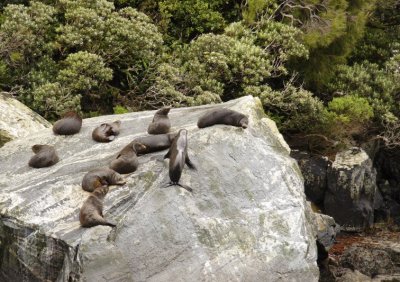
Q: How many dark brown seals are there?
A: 10